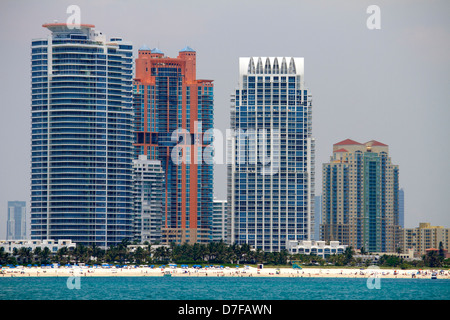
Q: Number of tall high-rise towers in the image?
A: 4